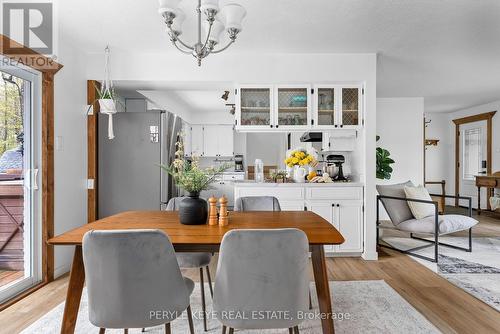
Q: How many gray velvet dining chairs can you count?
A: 4